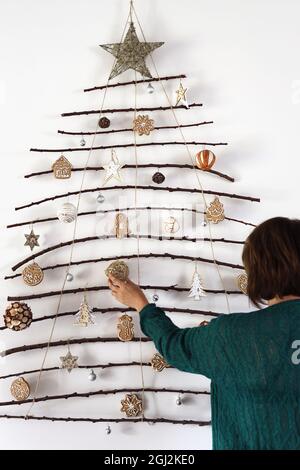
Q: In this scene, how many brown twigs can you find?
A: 15